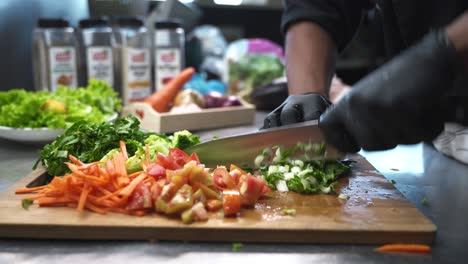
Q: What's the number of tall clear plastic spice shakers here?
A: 4